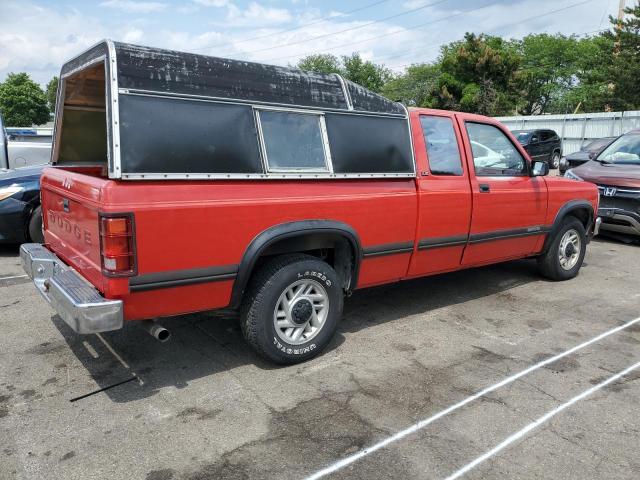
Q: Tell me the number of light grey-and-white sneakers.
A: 0